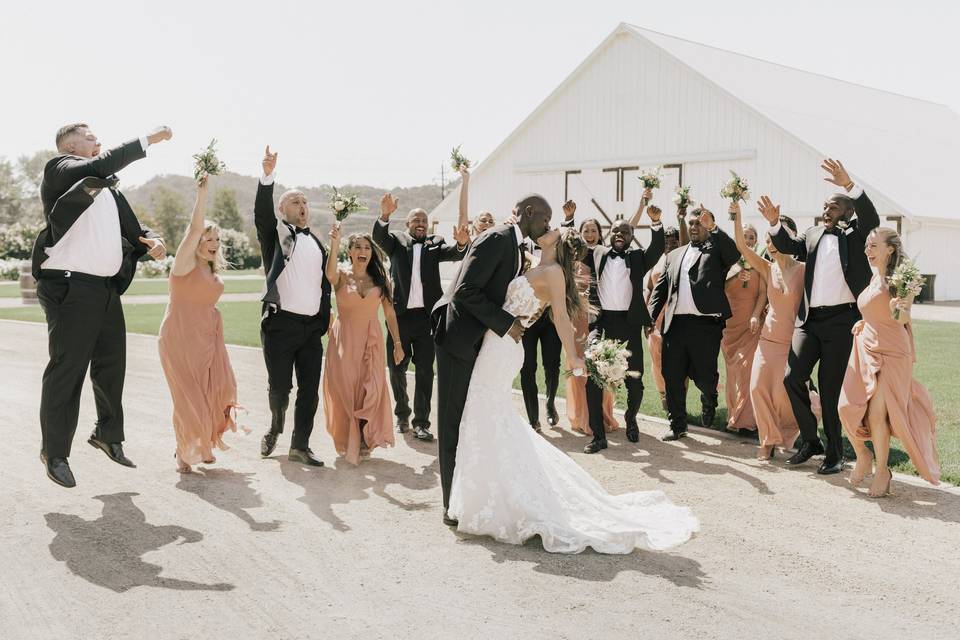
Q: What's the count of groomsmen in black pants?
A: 7